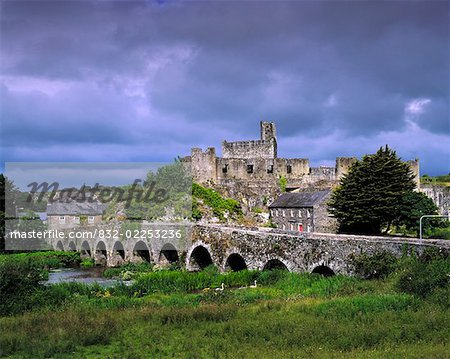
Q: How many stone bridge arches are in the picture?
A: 11